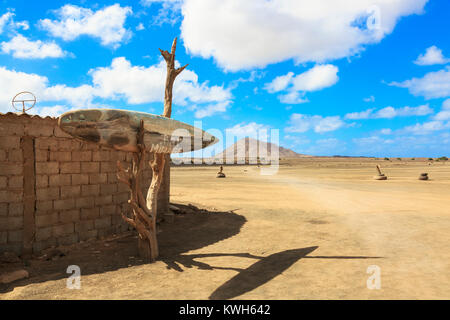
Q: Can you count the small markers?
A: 3